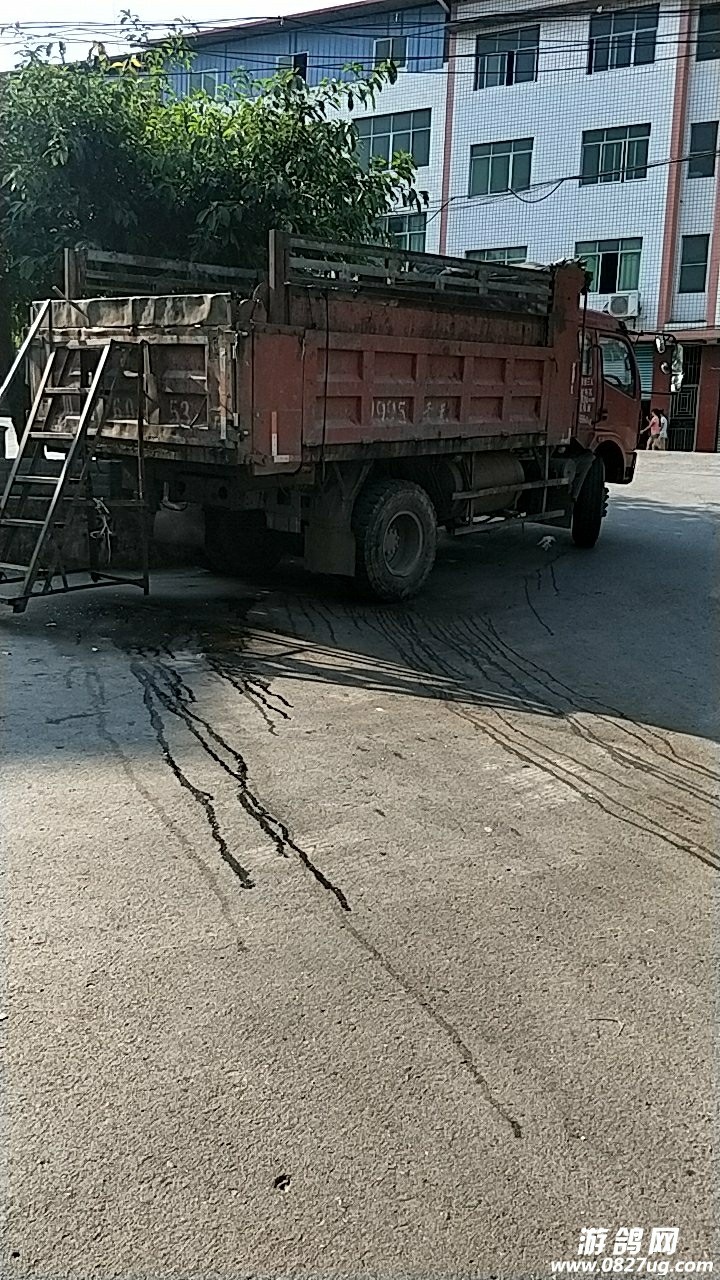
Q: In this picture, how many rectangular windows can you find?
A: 14